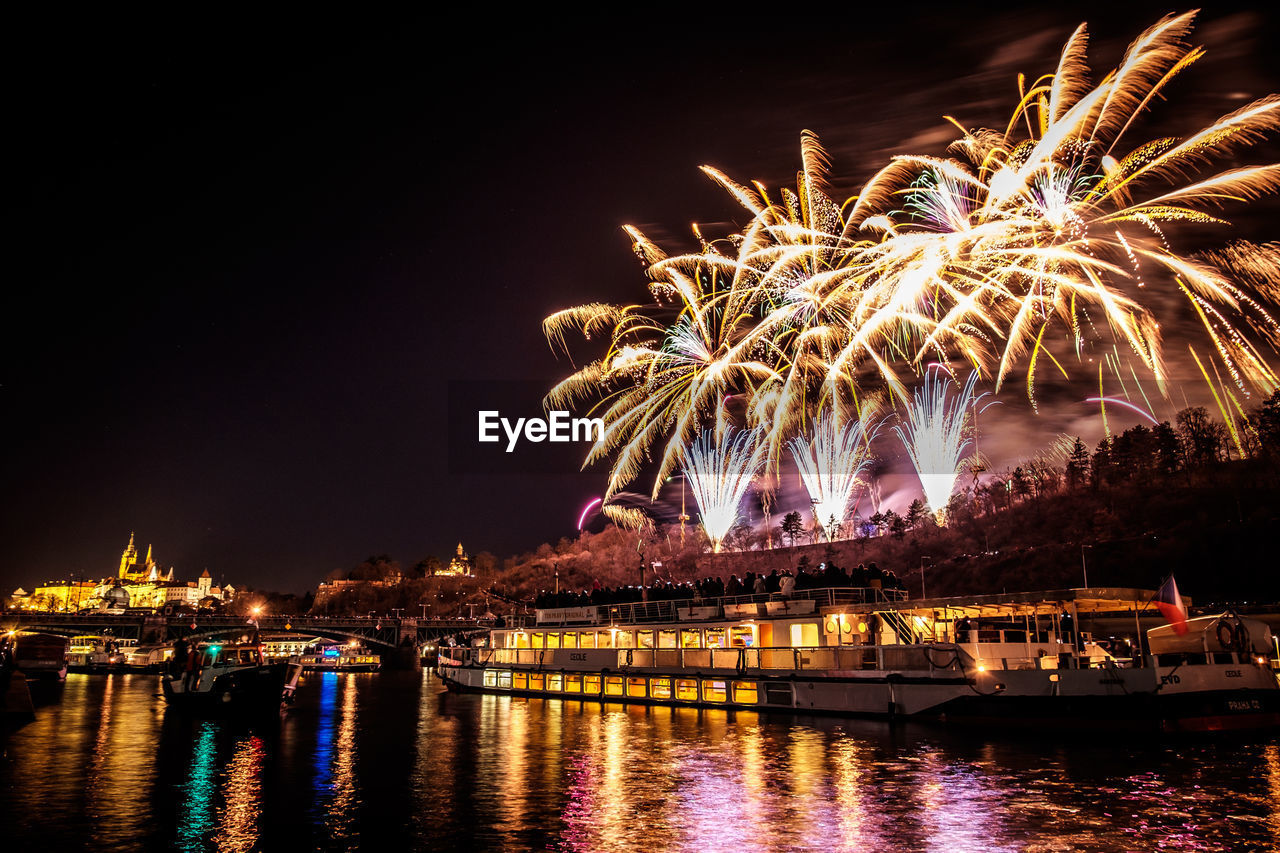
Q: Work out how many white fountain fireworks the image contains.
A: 3